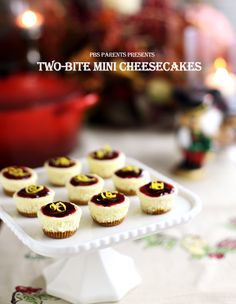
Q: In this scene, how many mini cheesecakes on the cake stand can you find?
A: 9